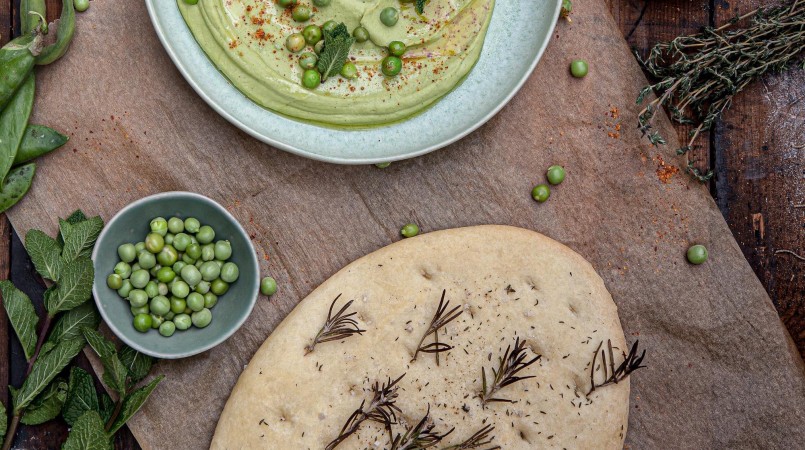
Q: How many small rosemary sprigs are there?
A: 7